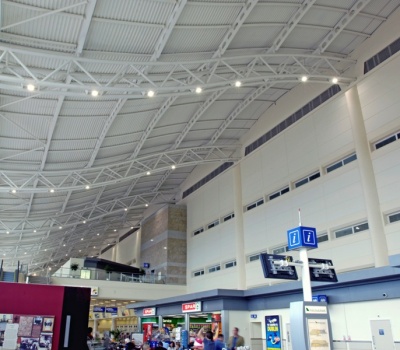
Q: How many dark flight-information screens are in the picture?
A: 2